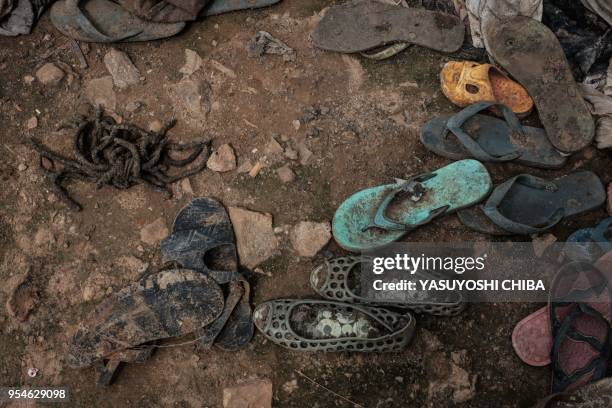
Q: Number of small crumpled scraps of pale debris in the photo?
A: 1